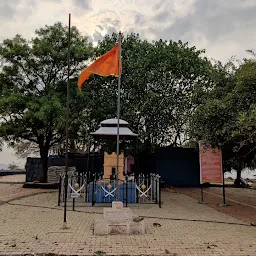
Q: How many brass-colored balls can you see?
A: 3